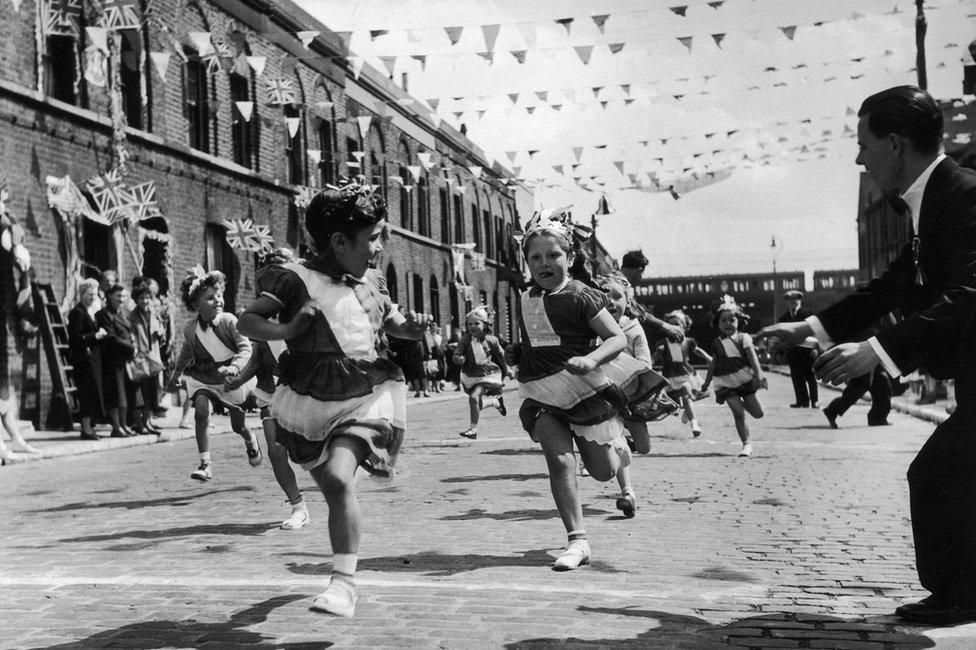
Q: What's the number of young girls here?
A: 8